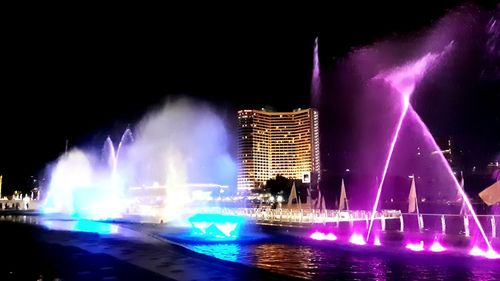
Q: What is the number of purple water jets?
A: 2